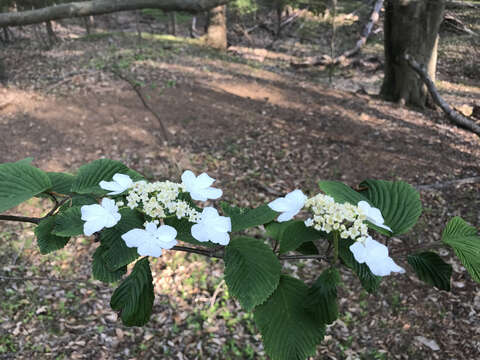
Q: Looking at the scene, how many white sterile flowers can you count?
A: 8